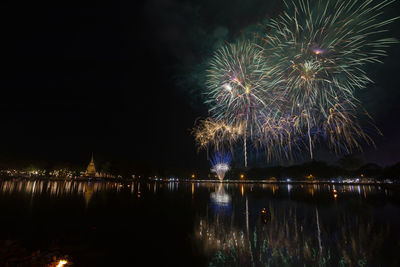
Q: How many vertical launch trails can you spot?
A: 2